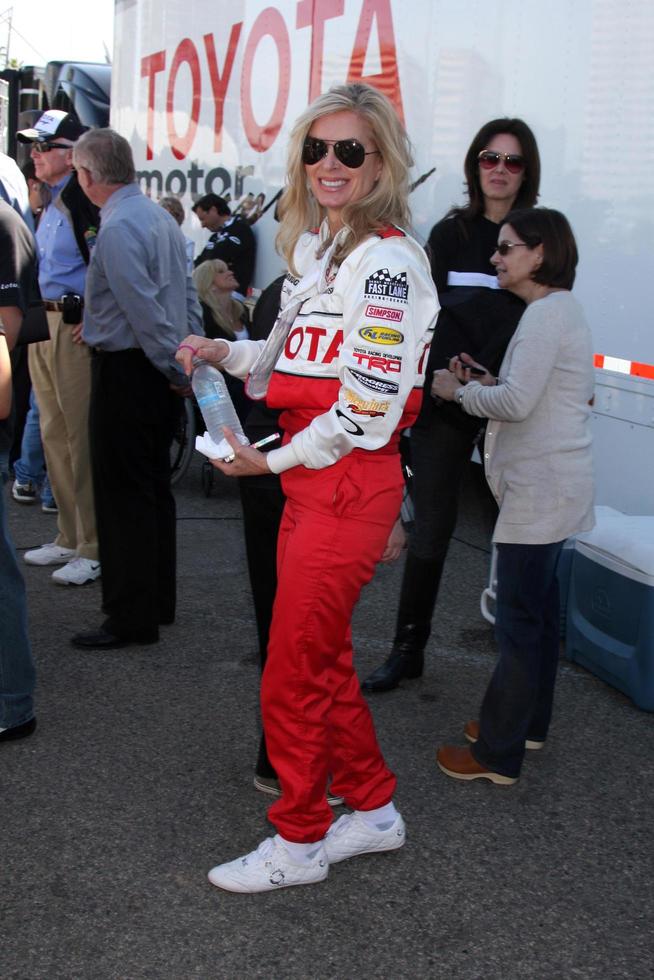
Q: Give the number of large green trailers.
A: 0